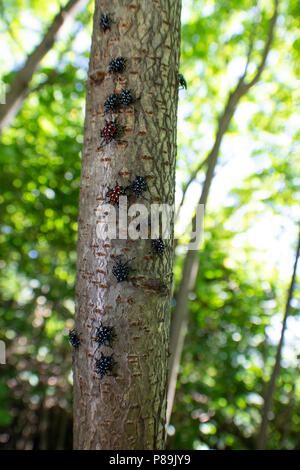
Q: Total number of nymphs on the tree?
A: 13